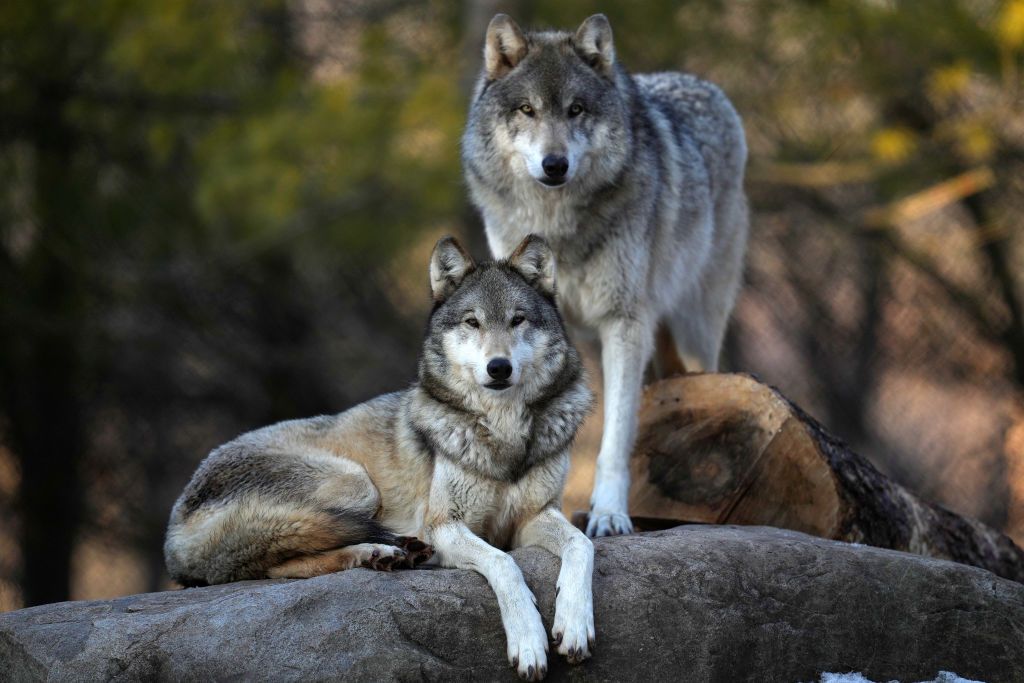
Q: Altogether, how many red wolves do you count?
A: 0